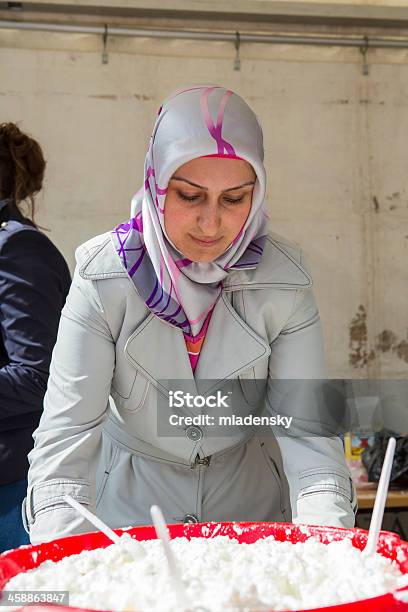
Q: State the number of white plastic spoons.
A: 3